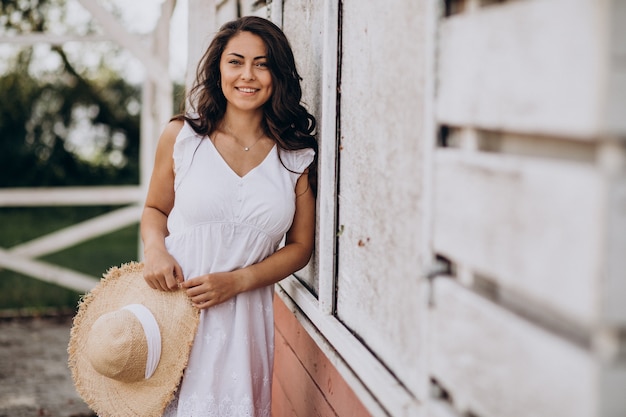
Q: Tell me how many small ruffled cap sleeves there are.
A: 2